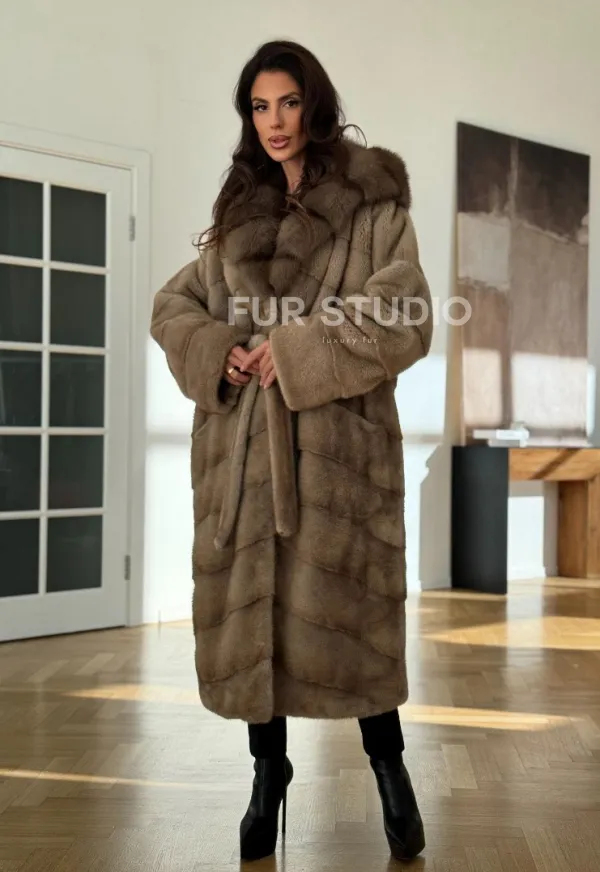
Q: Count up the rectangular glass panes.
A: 10